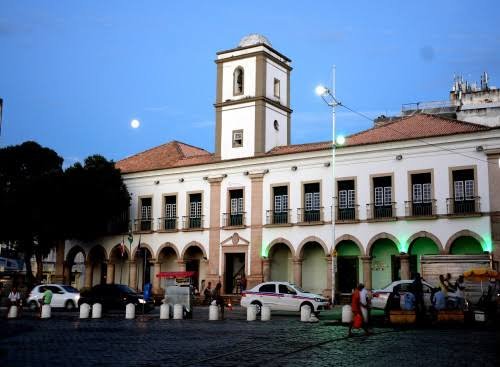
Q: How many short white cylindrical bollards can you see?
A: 12